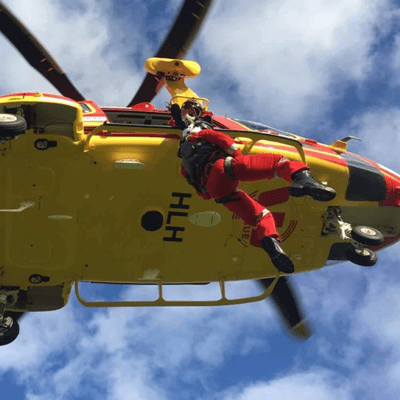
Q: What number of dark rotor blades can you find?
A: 3